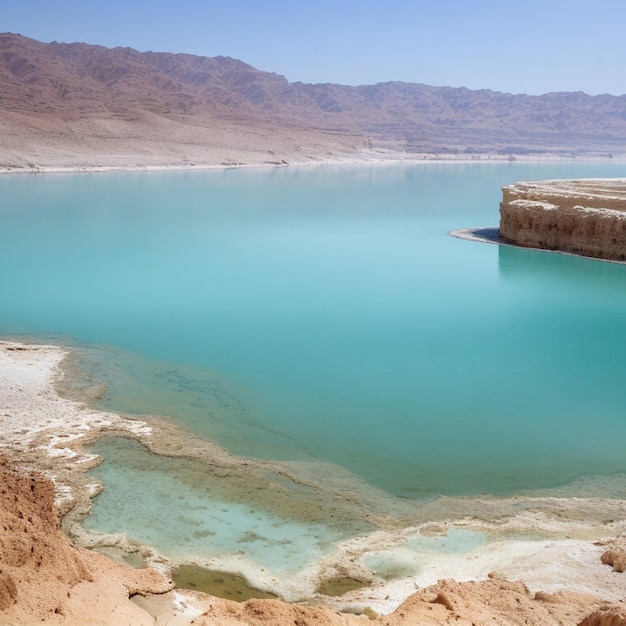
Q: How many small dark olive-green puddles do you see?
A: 2